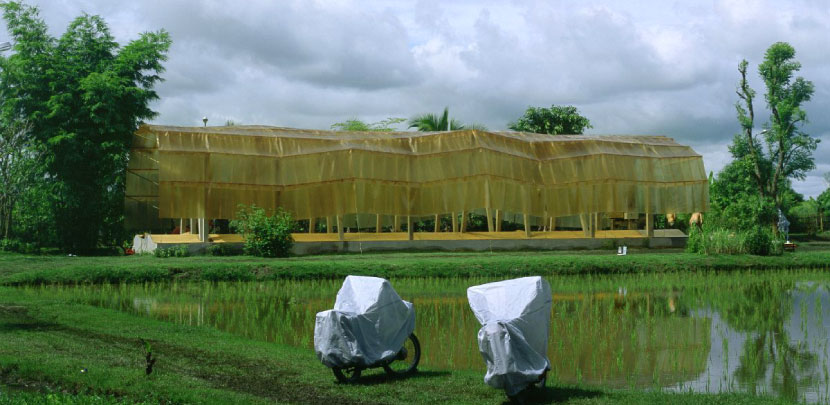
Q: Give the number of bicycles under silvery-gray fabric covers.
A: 2